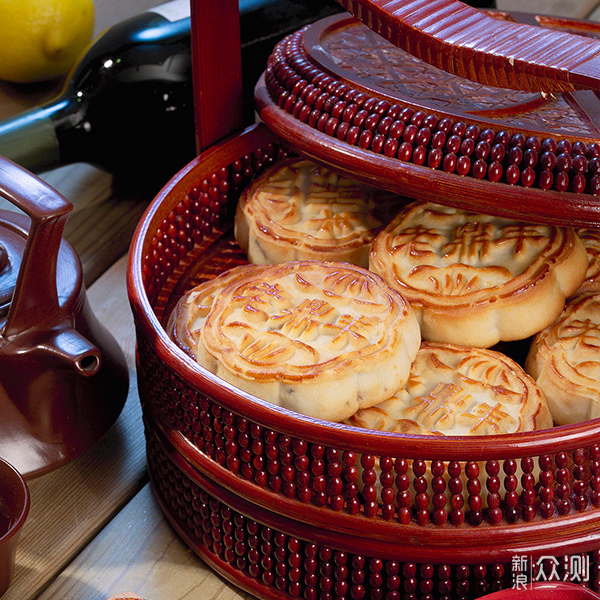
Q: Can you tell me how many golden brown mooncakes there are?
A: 7